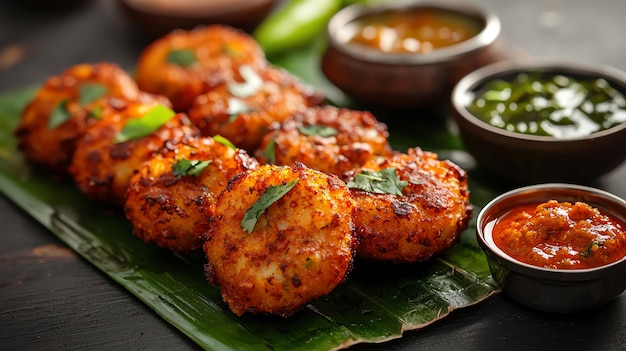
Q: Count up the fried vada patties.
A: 8